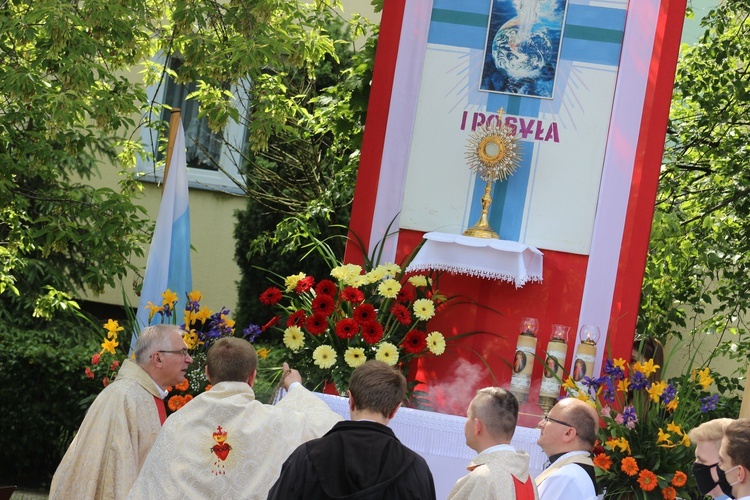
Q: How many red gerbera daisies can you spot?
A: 14